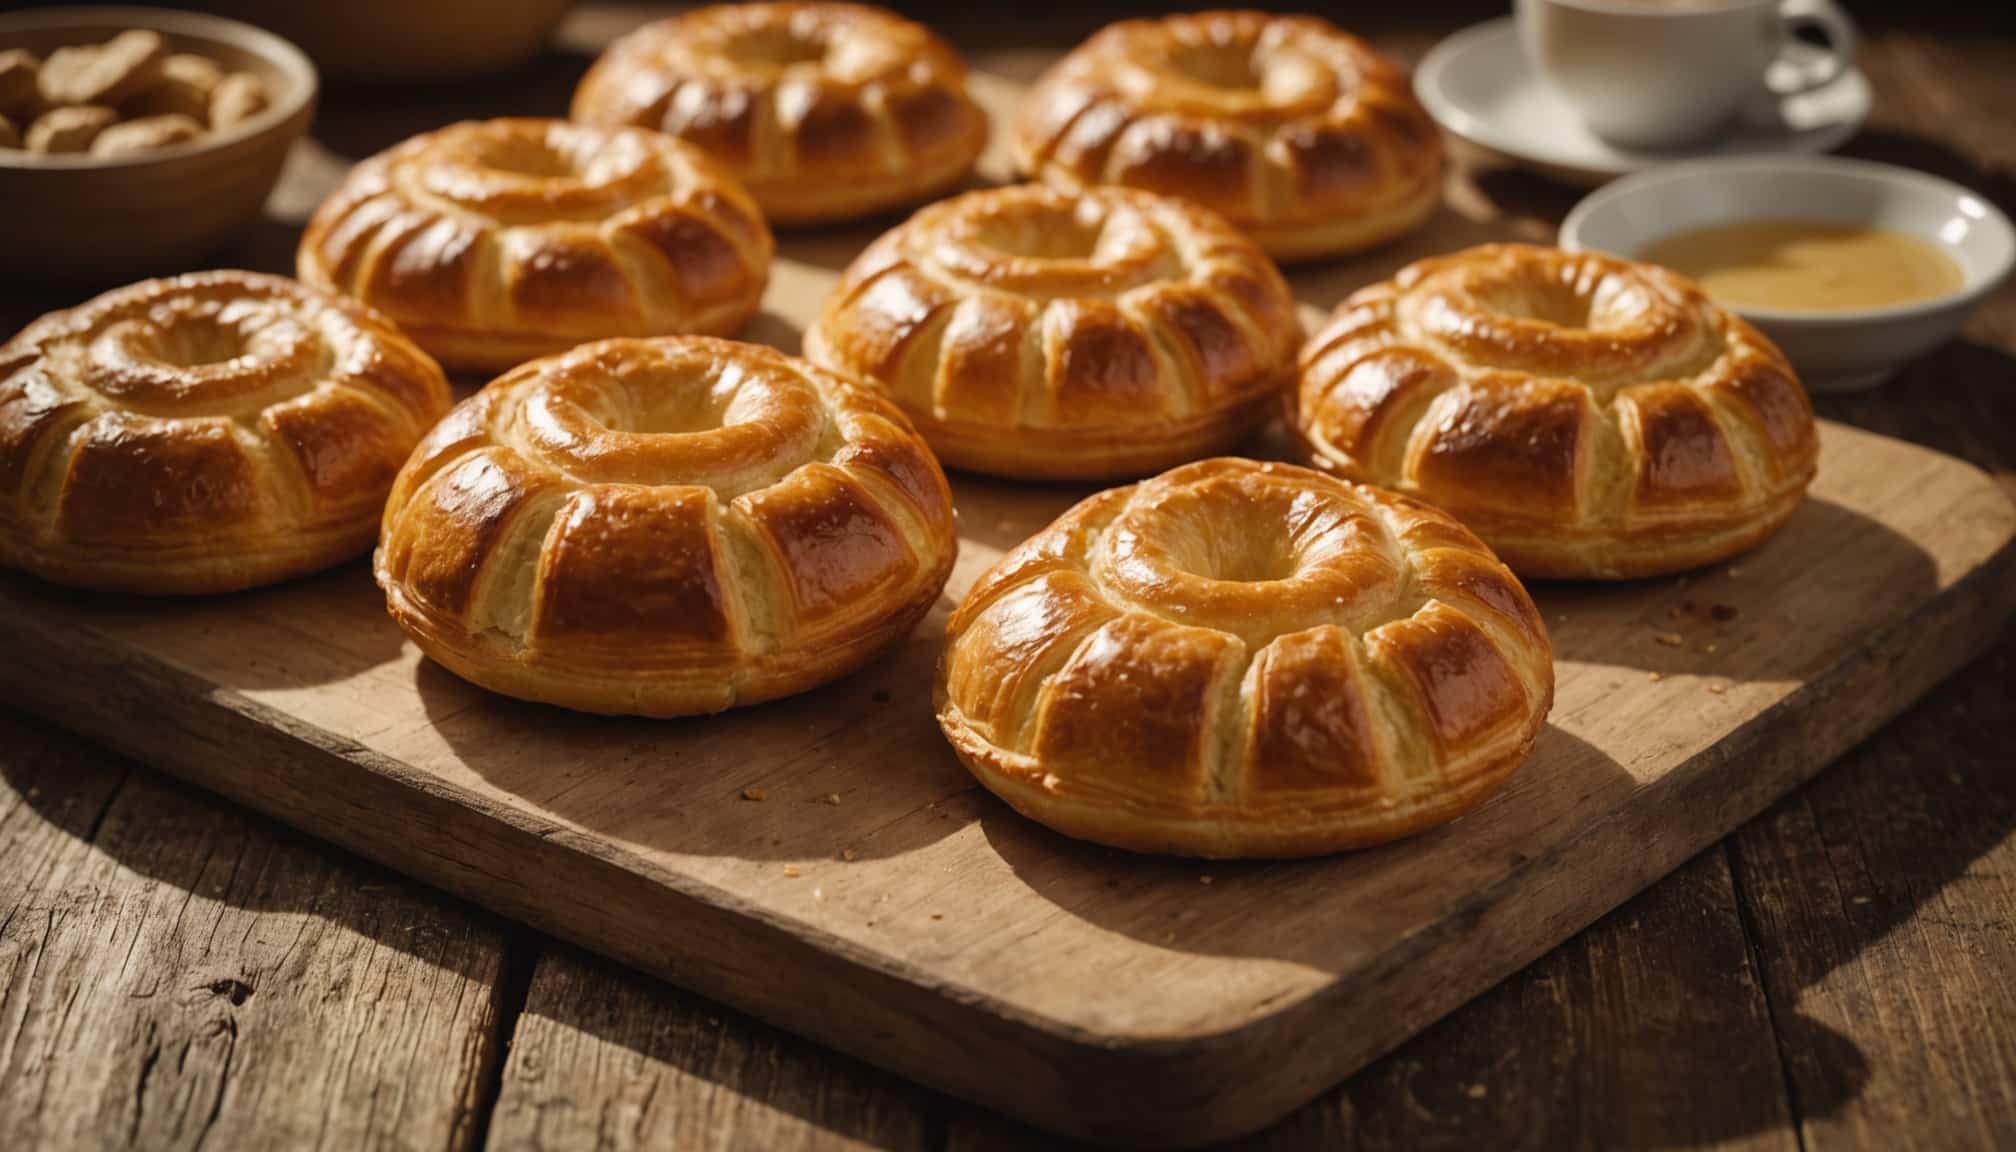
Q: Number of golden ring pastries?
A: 8